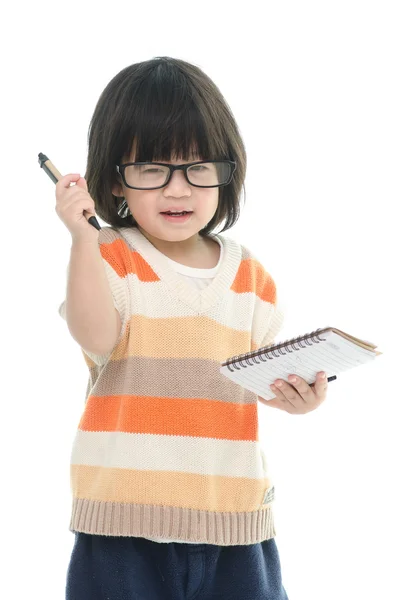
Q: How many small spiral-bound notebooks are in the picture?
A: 1